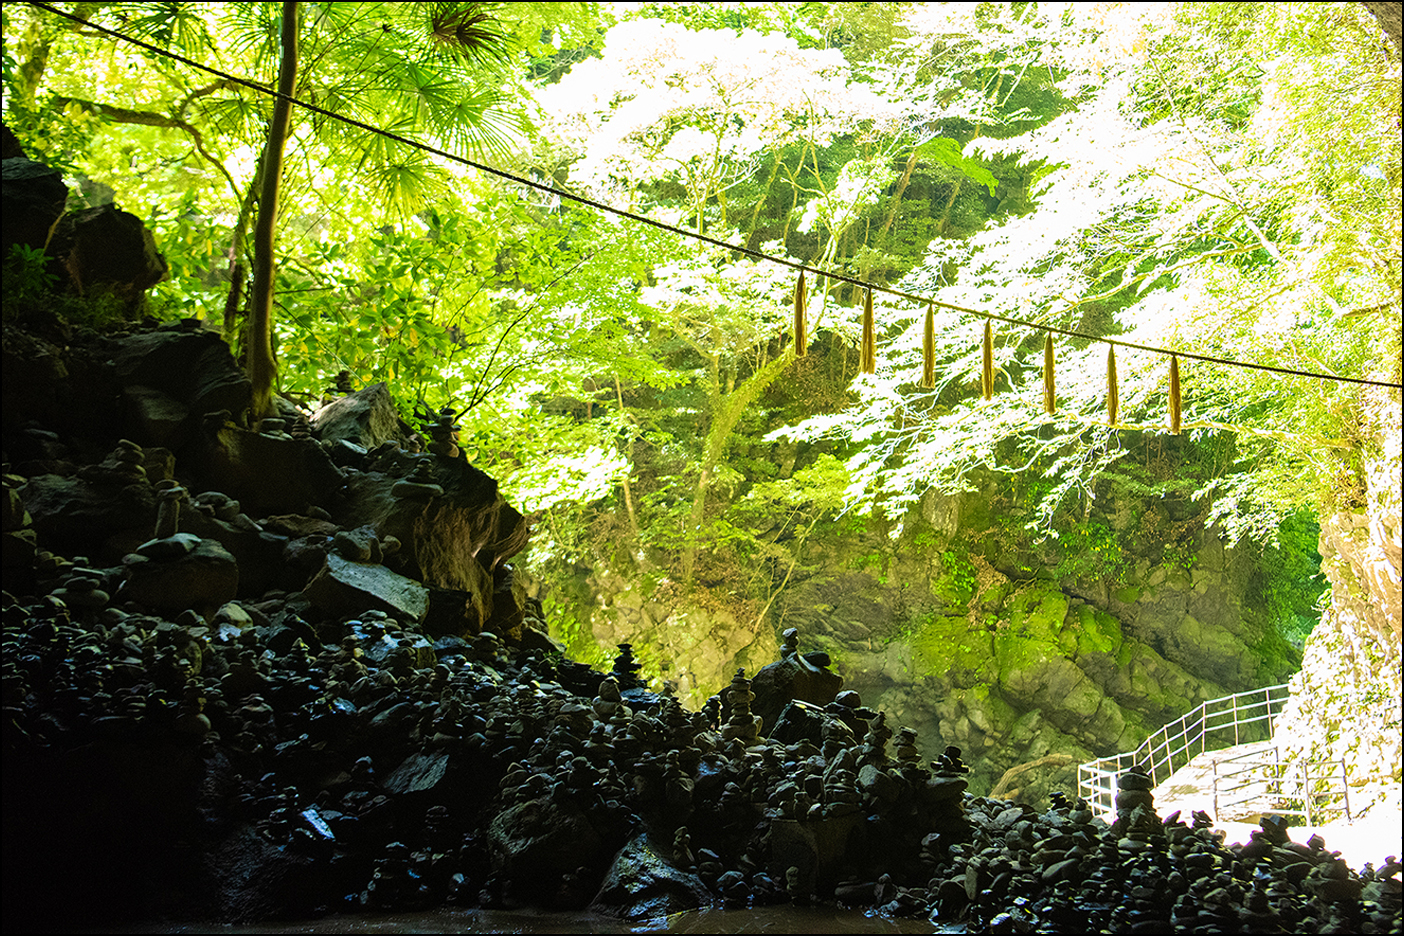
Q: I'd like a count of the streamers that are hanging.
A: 7